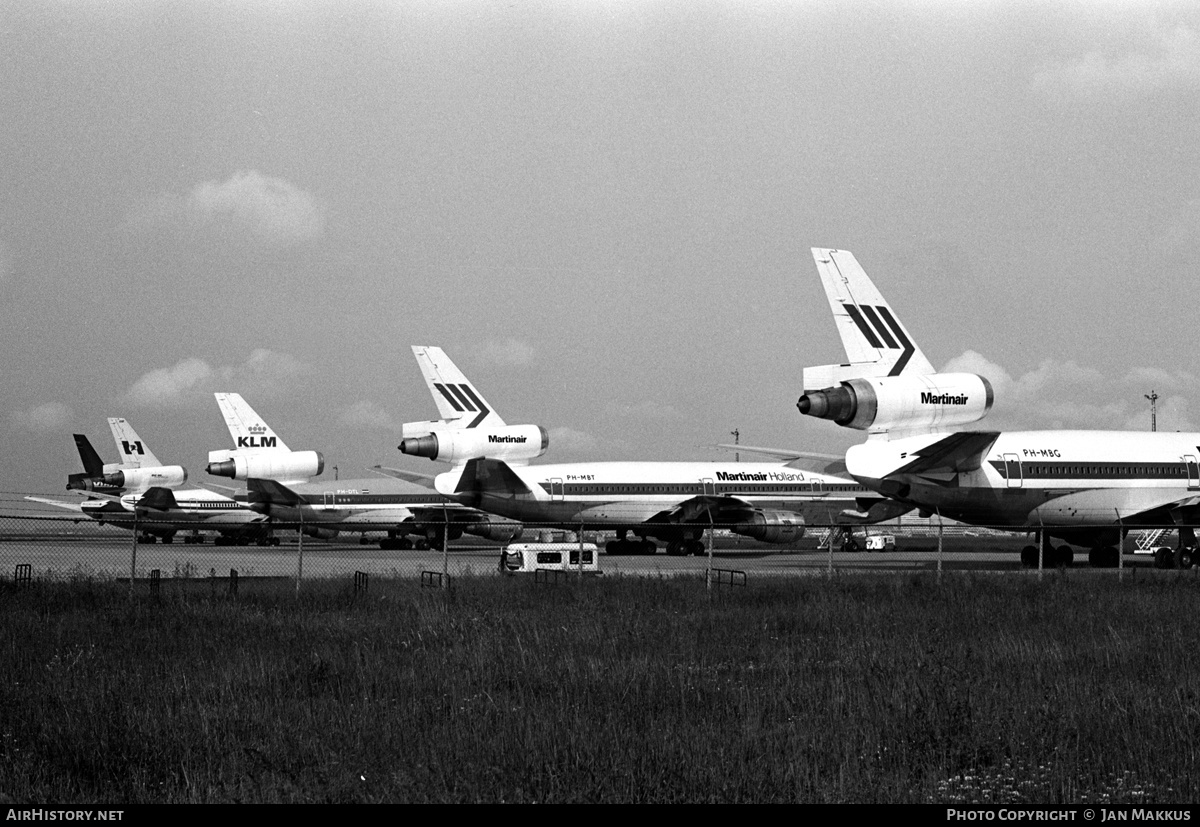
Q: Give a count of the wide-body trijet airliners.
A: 5